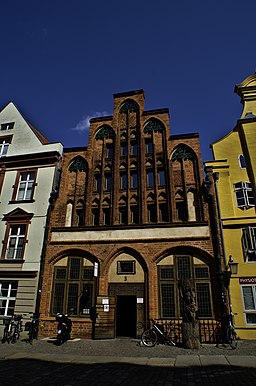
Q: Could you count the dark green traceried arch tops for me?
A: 5